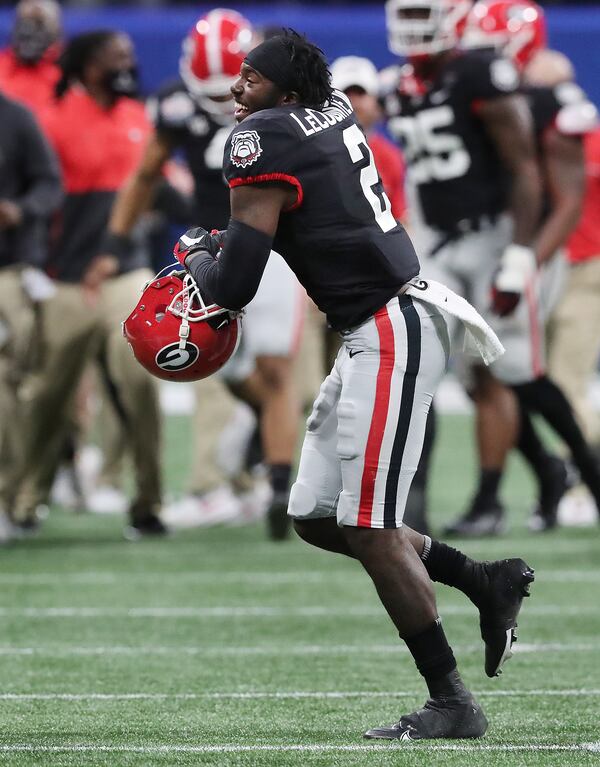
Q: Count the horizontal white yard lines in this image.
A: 5